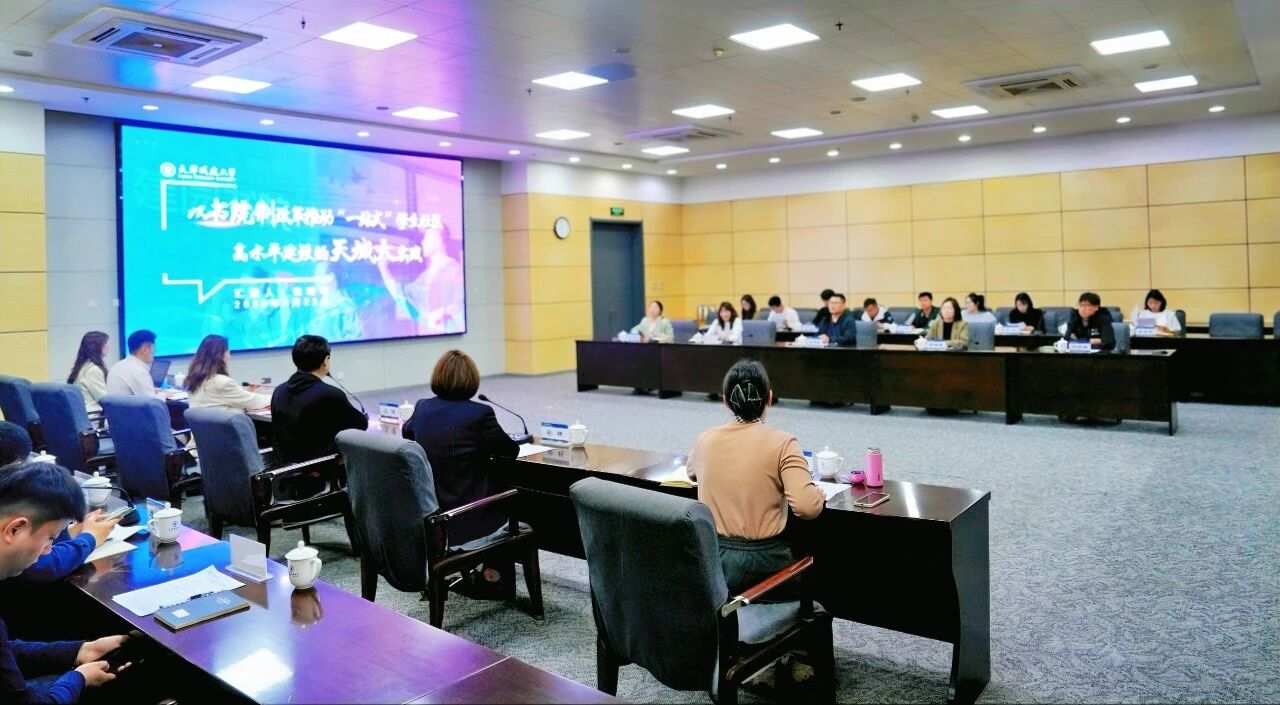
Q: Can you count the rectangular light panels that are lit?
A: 13